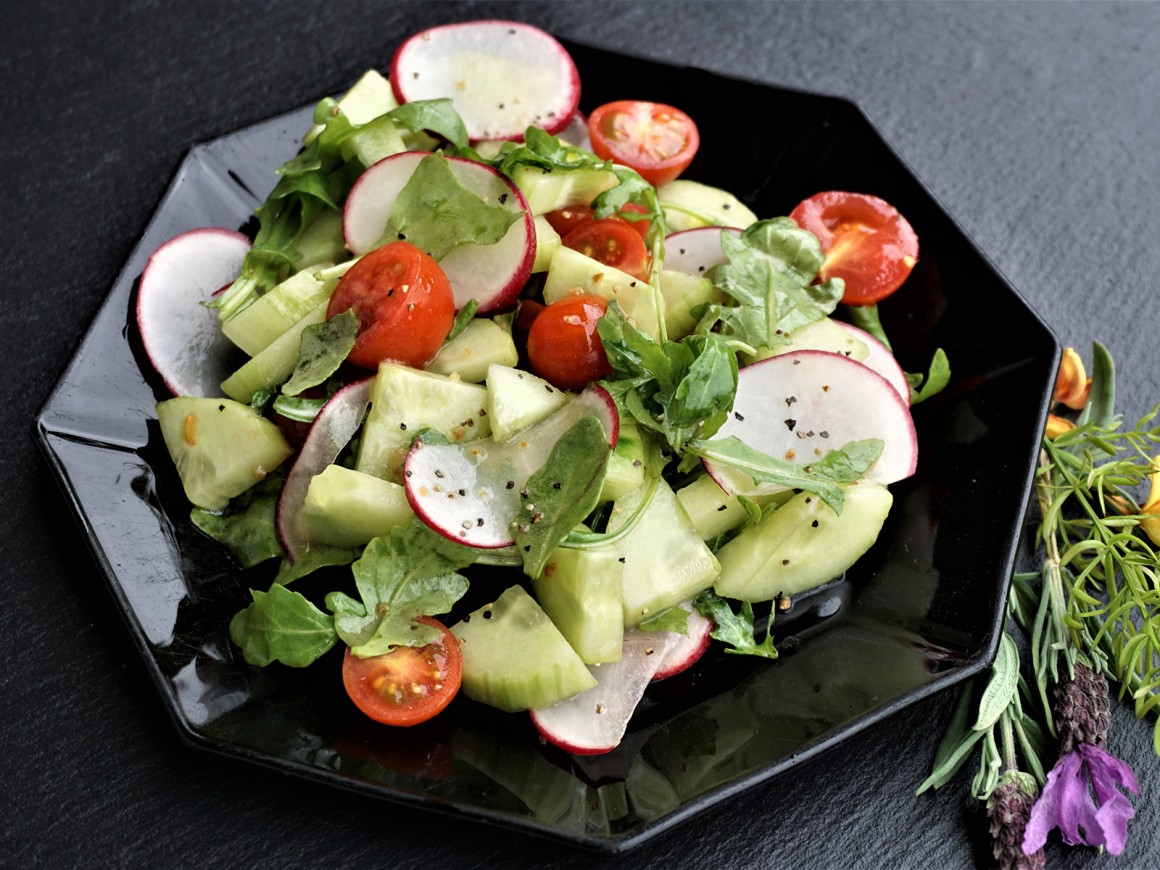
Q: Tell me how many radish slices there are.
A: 11